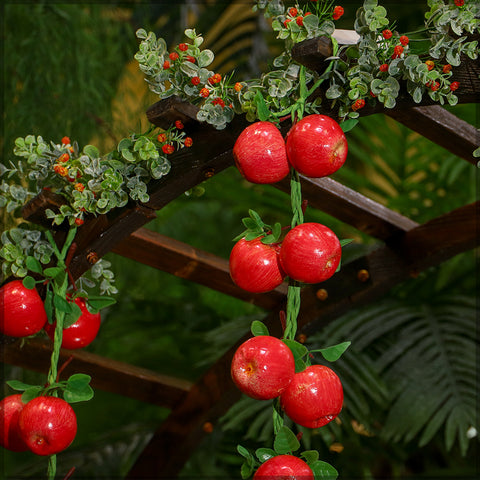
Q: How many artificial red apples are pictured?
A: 11